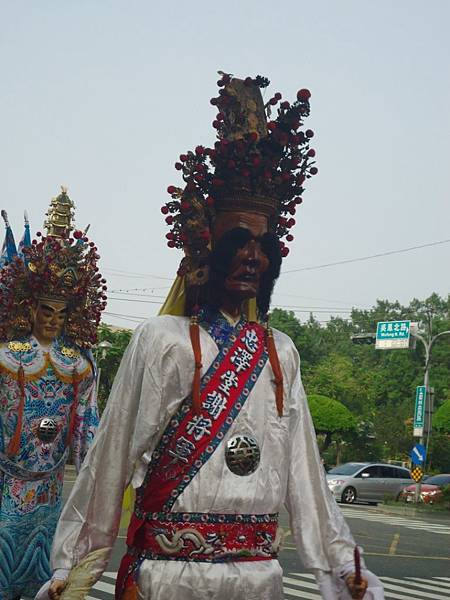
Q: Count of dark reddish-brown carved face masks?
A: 1